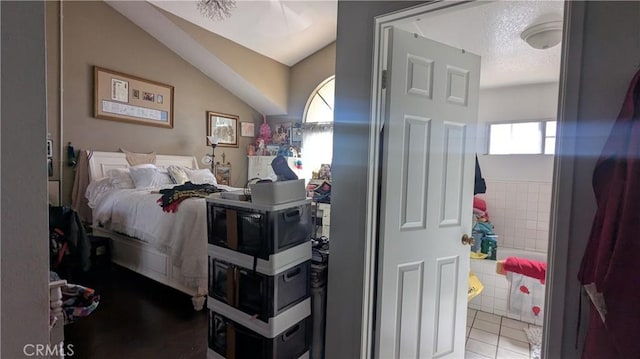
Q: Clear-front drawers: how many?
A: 3